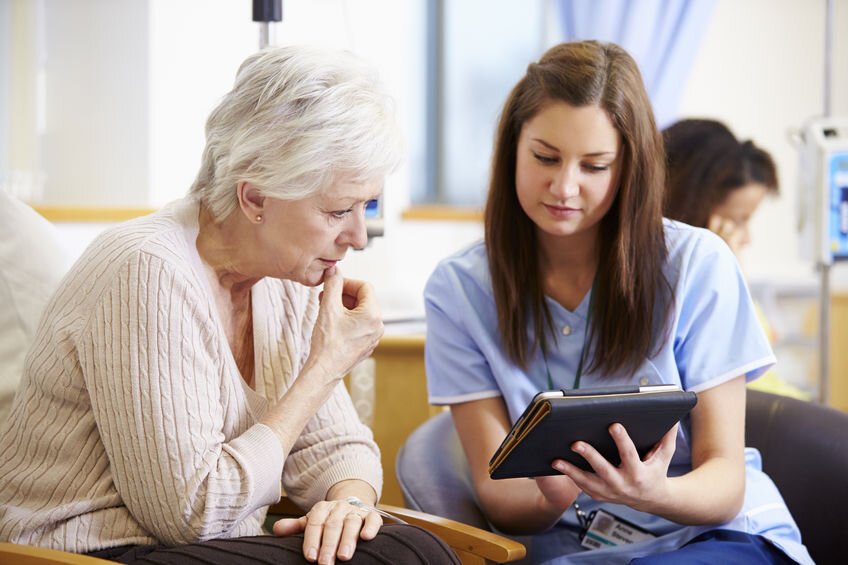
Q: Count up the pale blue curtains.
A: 1